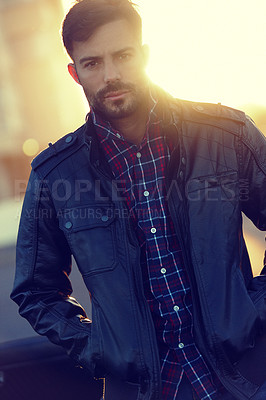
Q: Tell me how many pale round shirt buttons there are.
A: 6